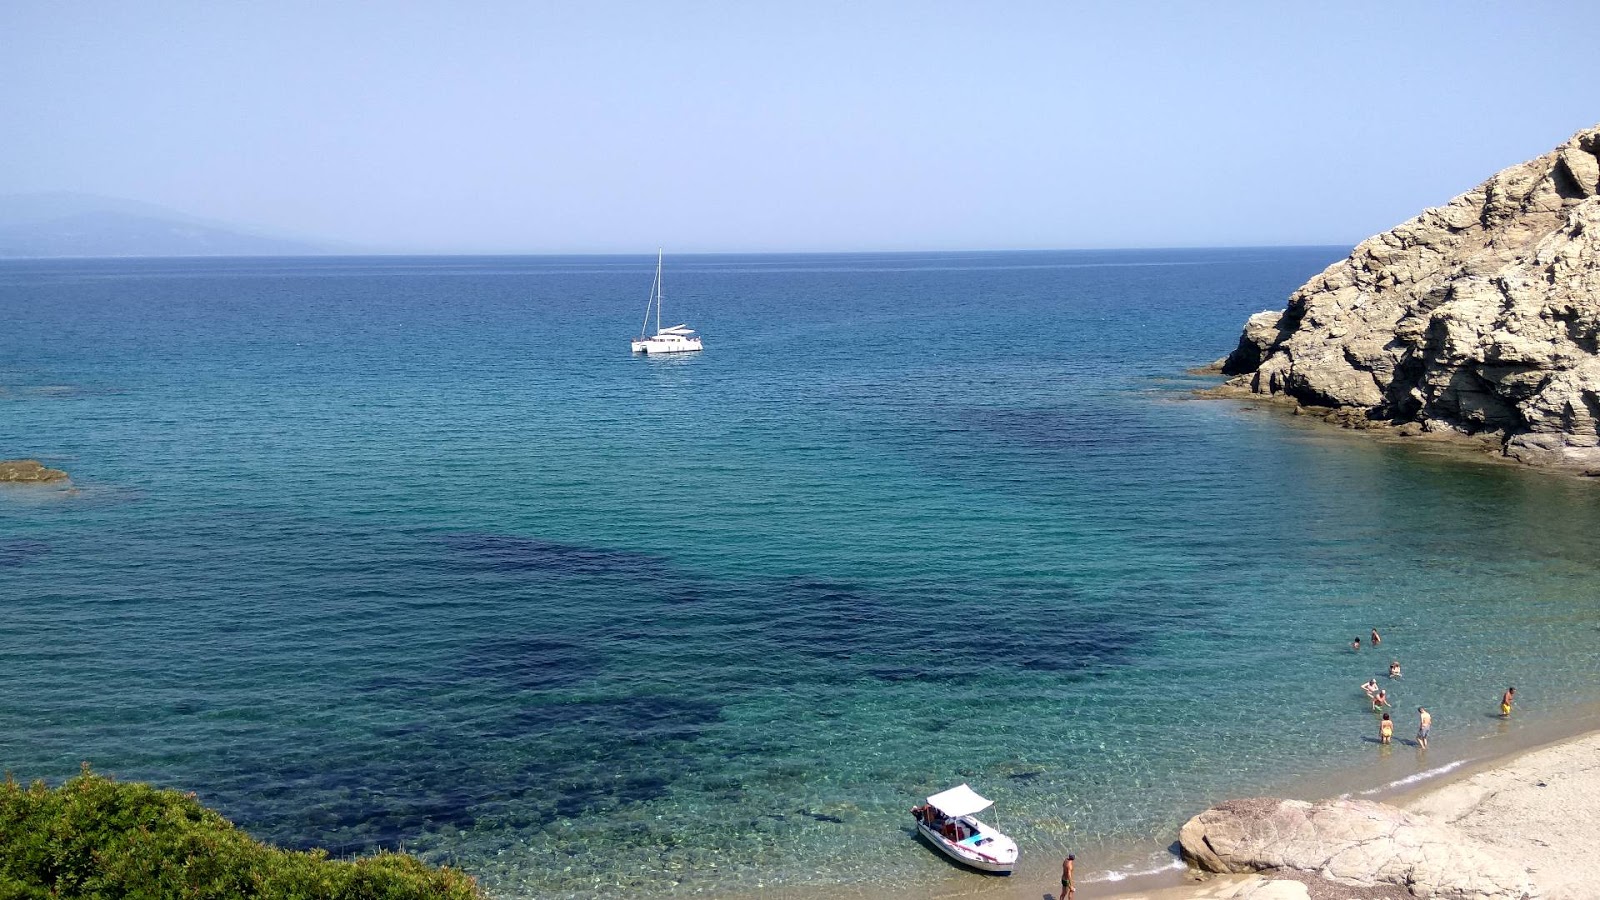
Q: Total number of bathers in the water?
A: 8